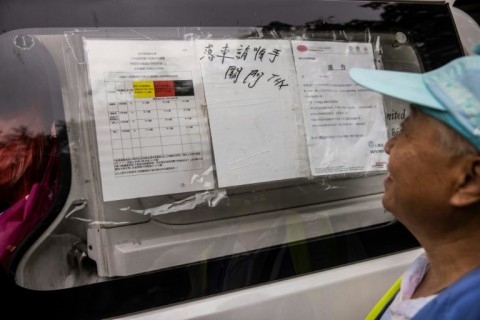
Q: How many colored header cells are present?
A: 3